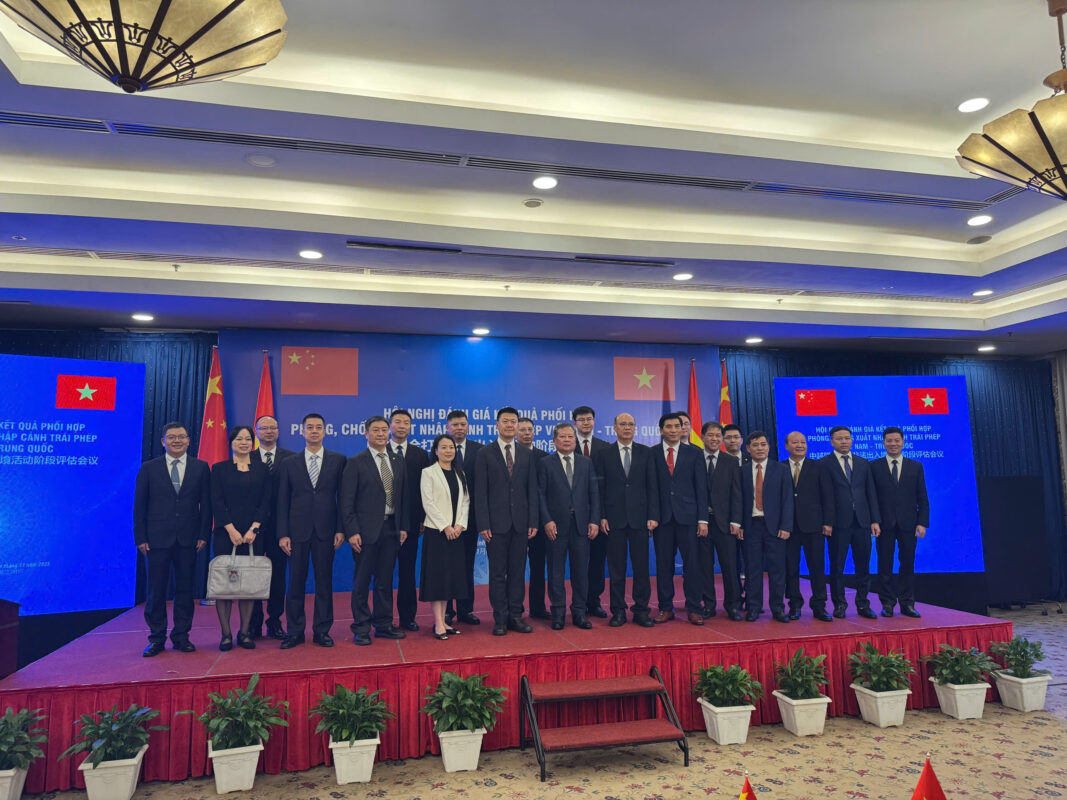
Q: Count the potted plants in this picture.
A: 10